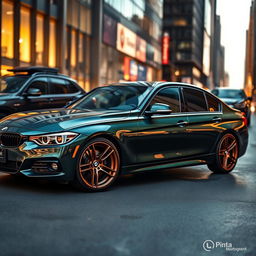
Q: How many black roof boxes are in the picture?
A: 1